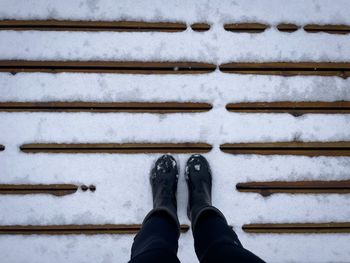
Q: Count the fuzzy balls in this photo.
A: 0